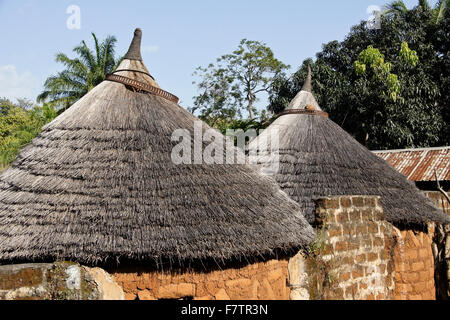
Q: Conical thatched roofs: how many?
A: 2